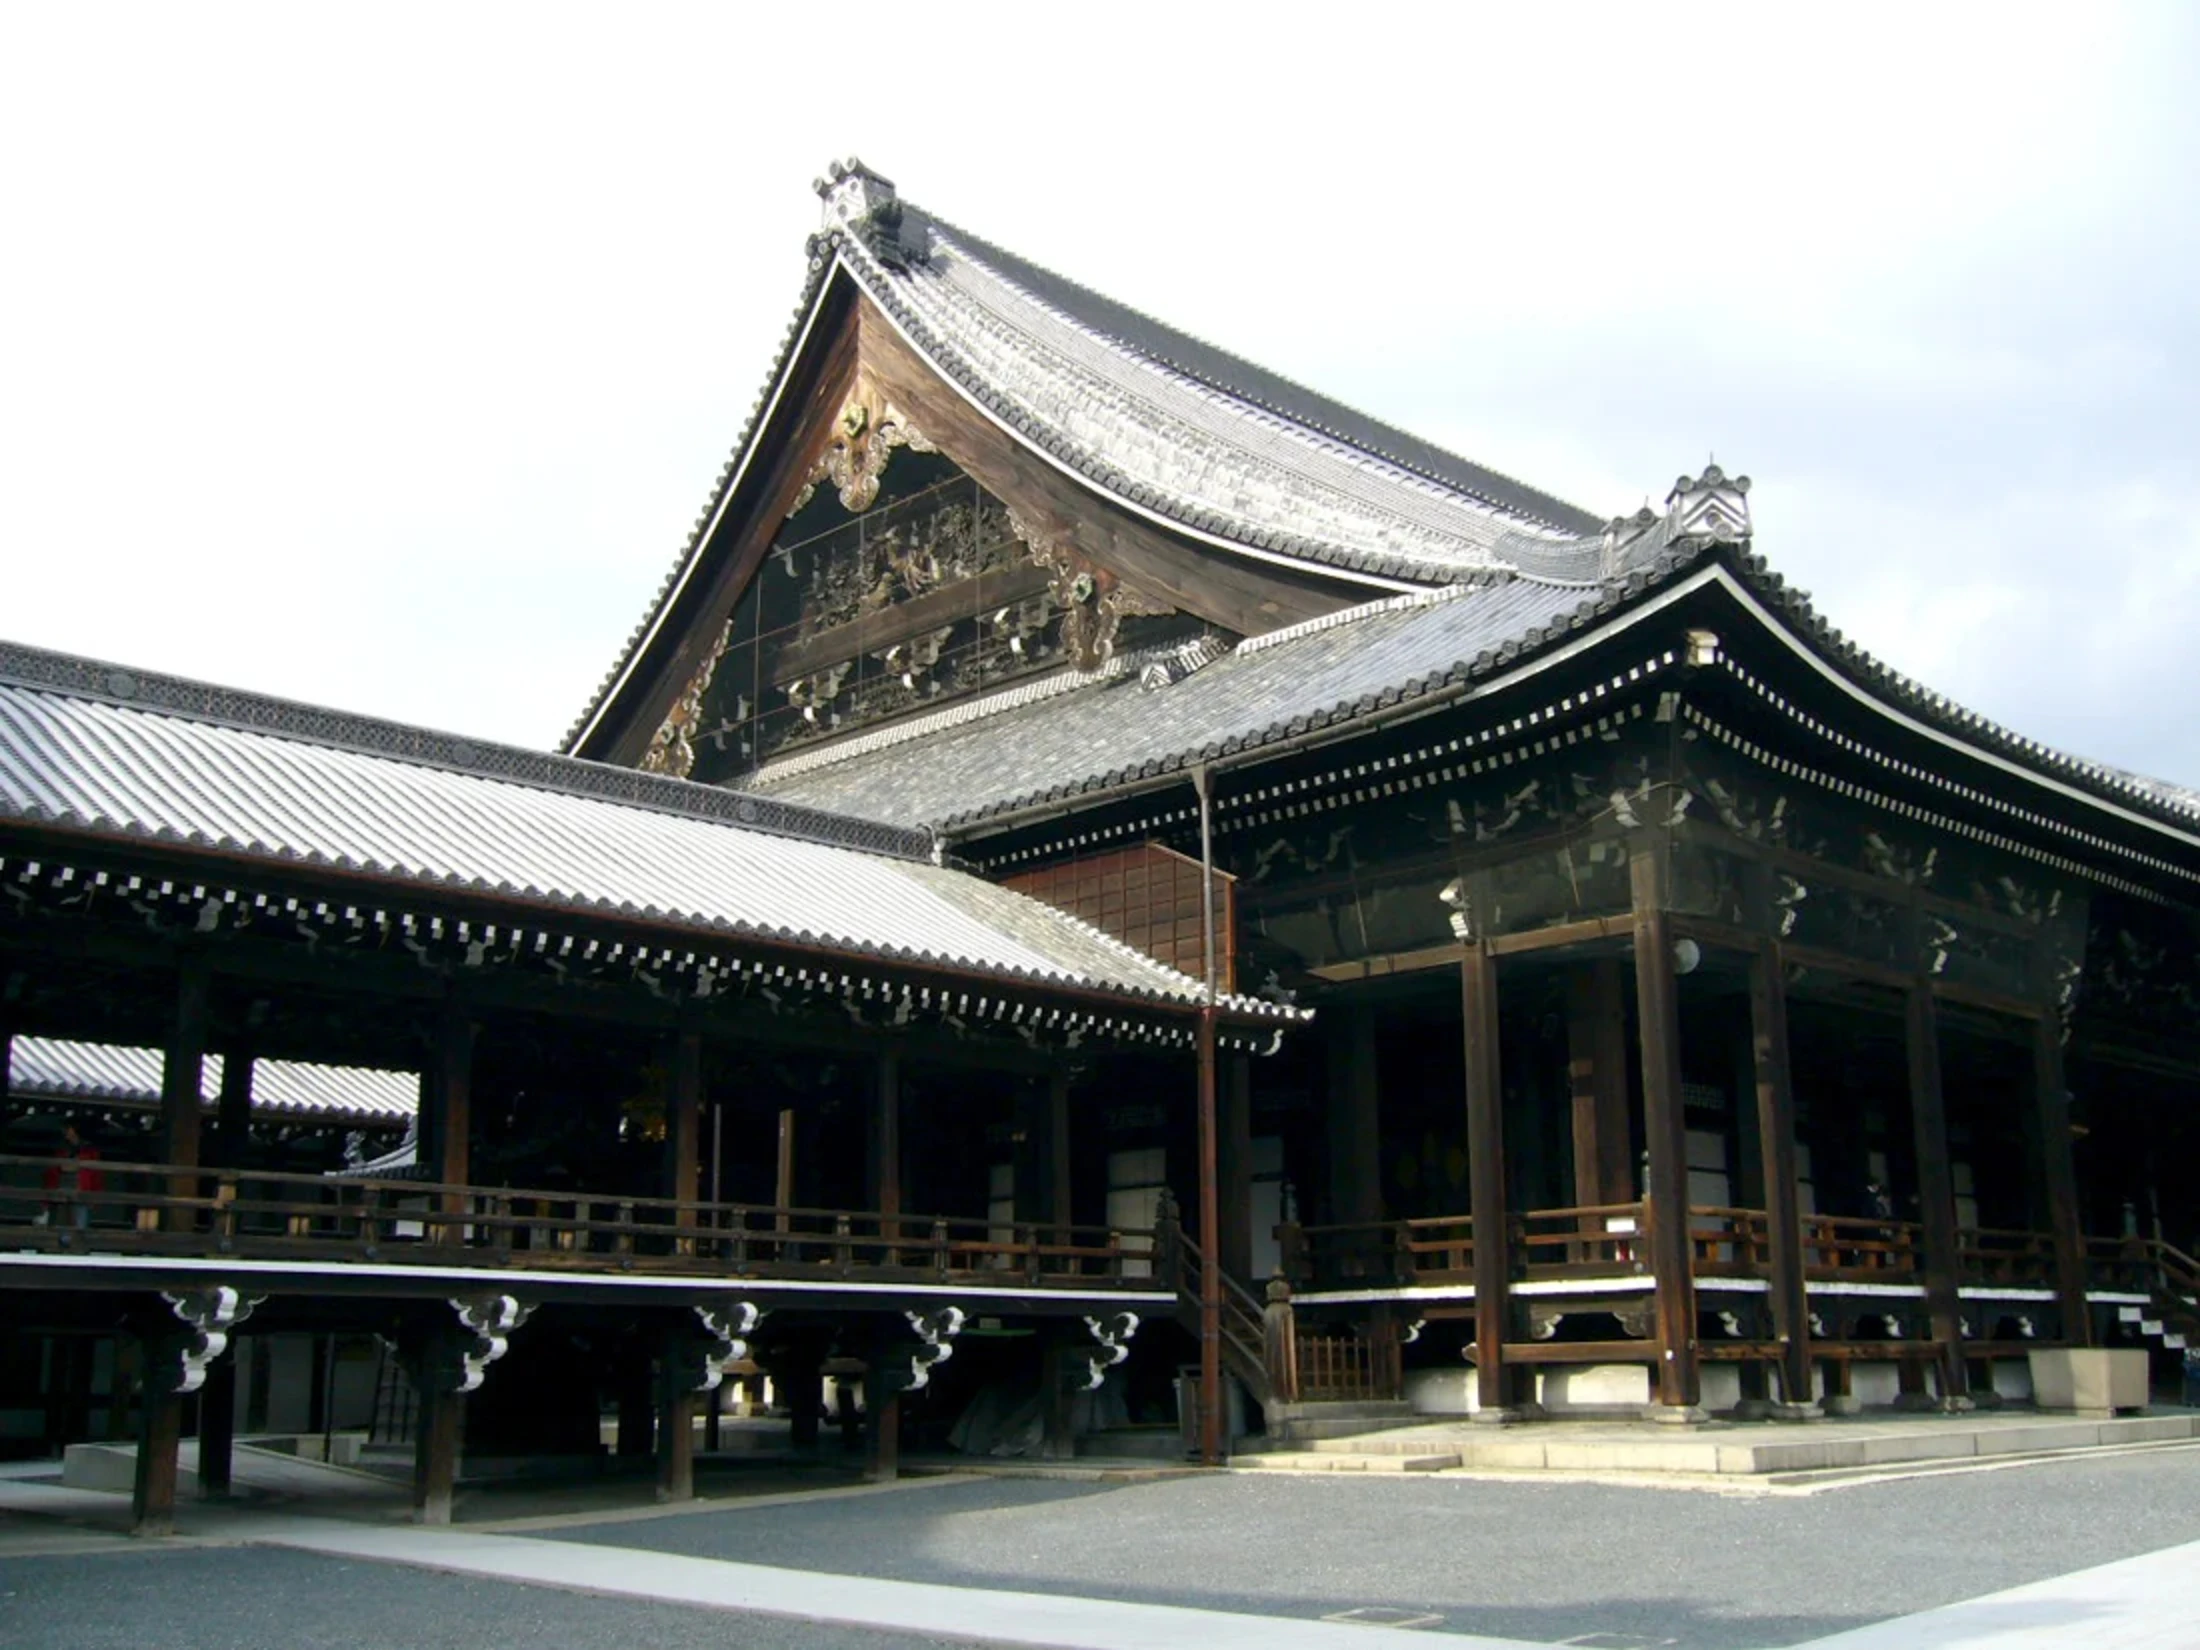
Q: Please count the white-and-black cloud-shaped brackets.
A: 5